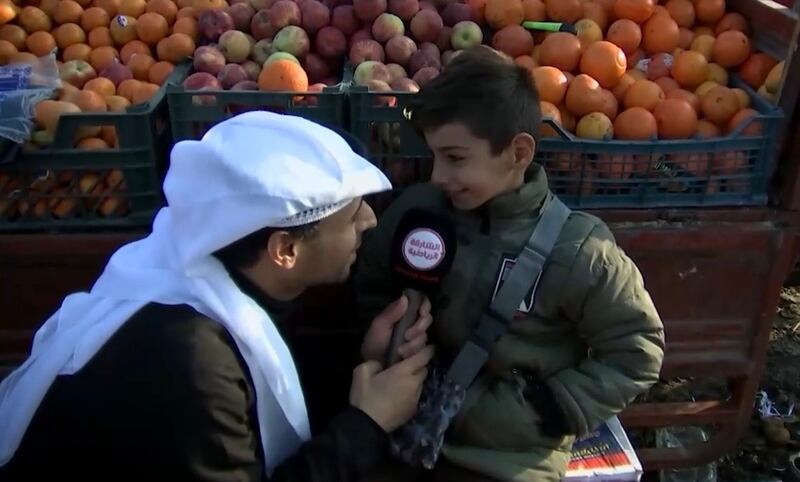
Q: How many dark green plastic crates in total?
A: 4